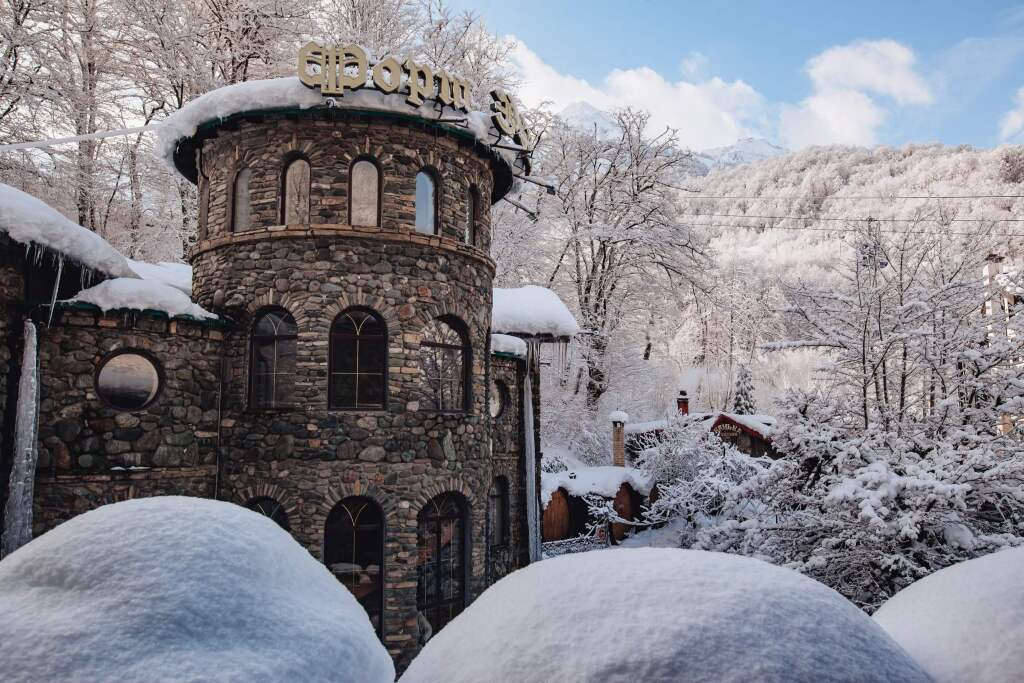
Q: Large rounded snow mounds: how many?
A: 3